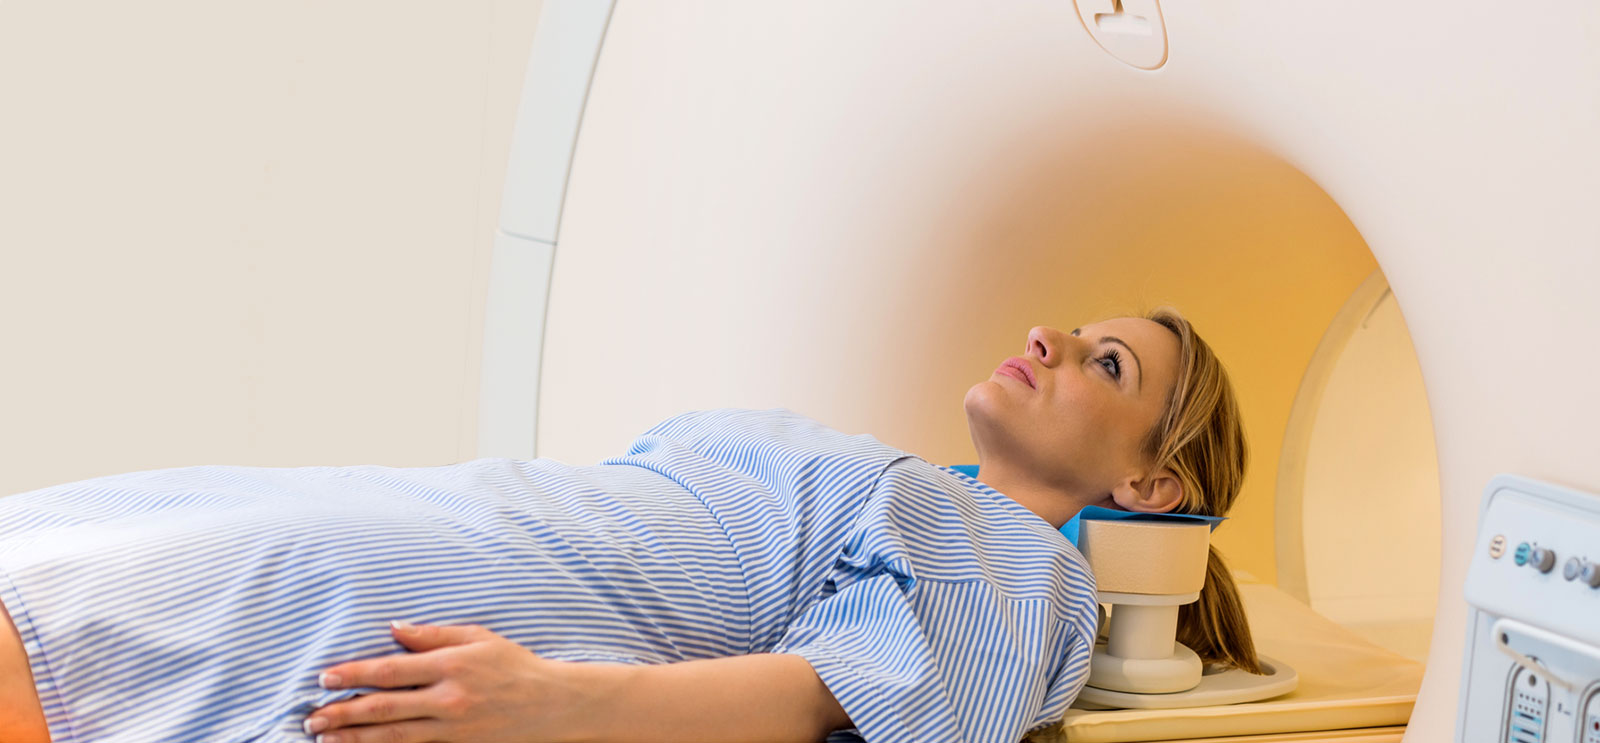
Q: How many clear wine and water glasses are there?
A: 0